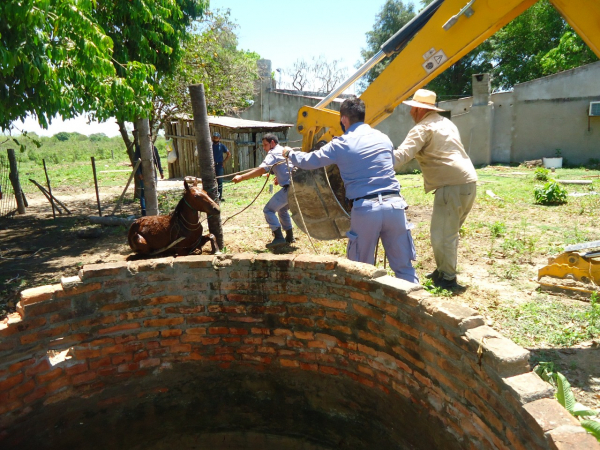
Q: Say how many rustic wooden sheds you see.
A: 1